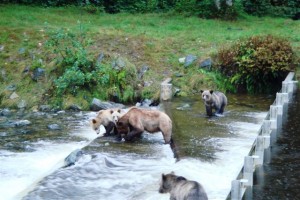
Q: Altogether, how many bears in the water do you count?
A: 5